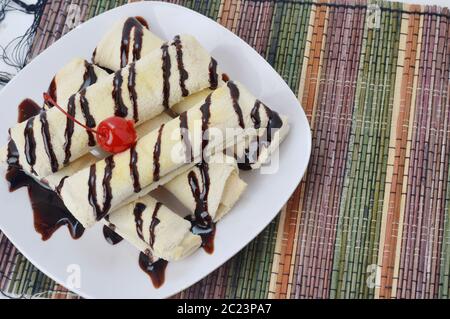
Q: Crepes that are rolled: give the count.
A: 5